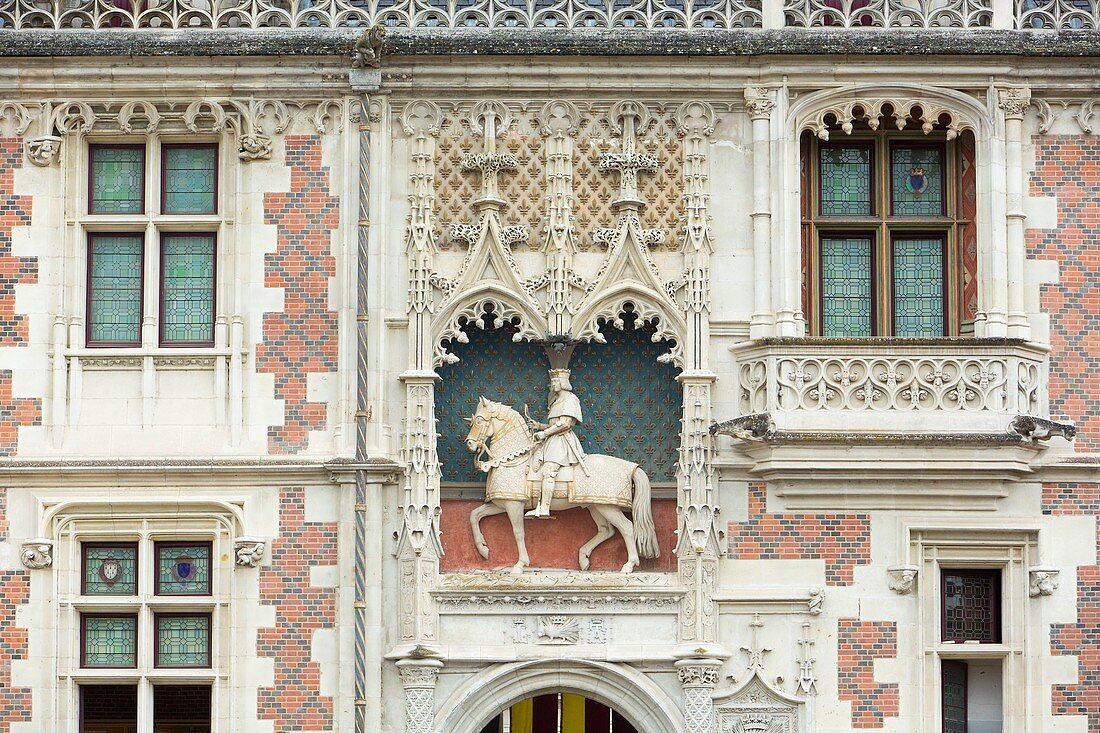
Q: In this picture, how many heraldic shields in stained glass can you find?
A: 3